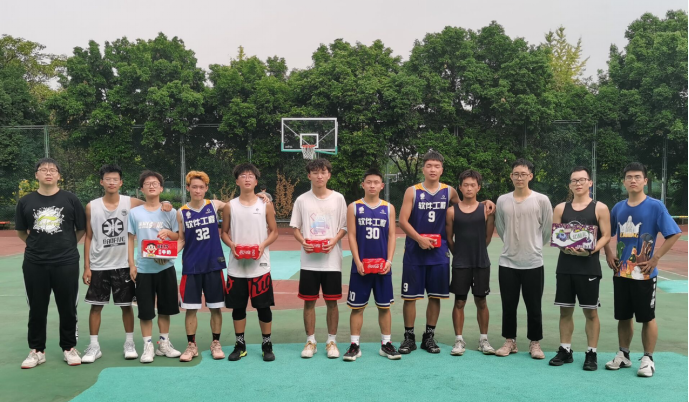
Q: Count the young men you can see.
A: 12